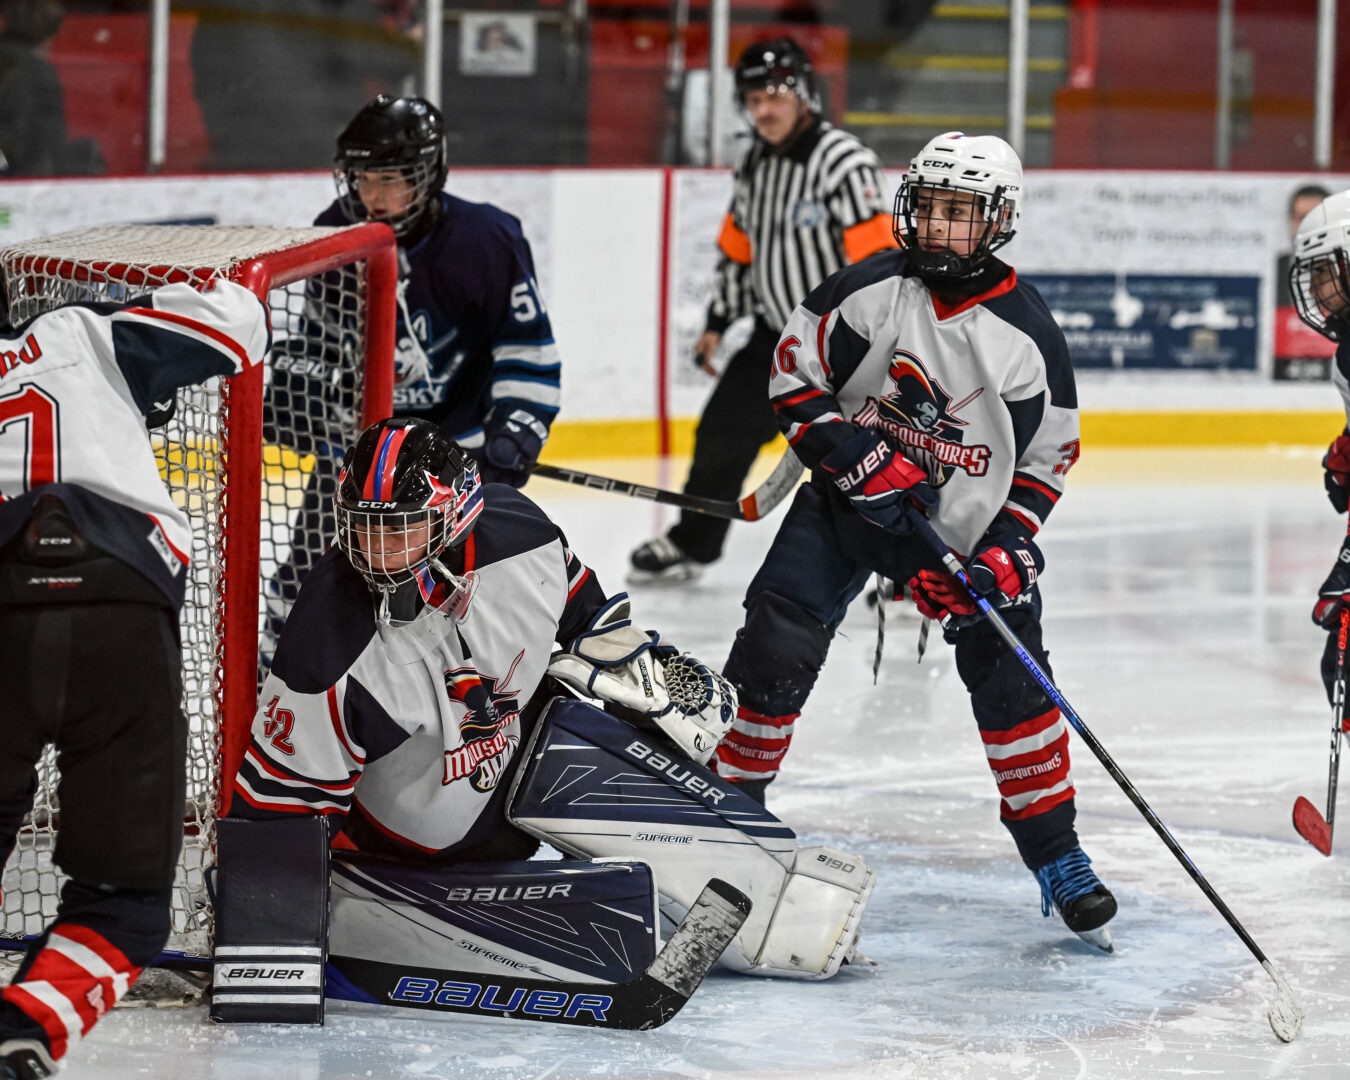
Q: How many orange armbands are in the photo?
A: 2